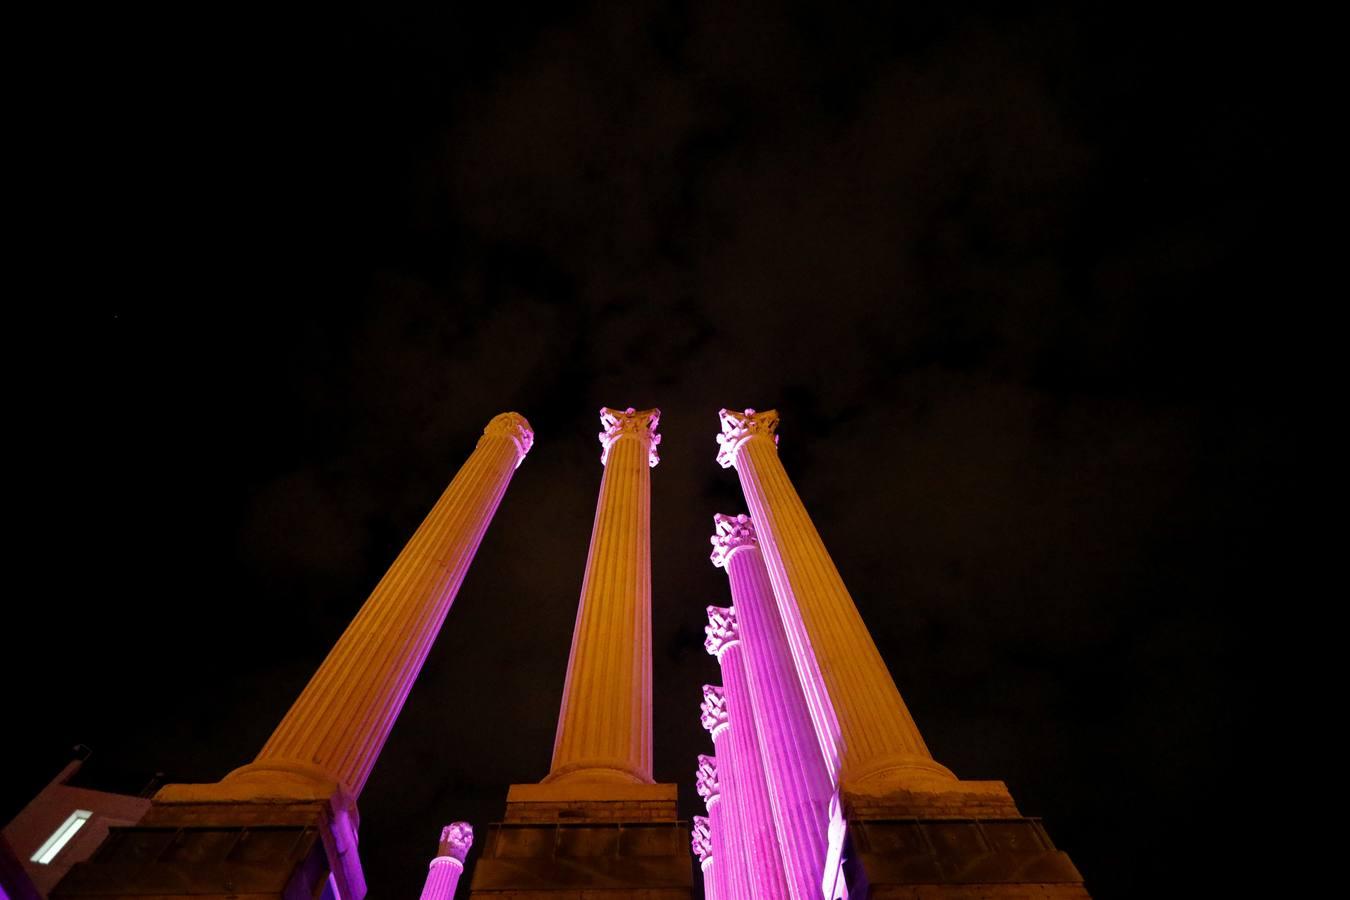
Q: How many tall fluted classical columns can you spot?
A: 9